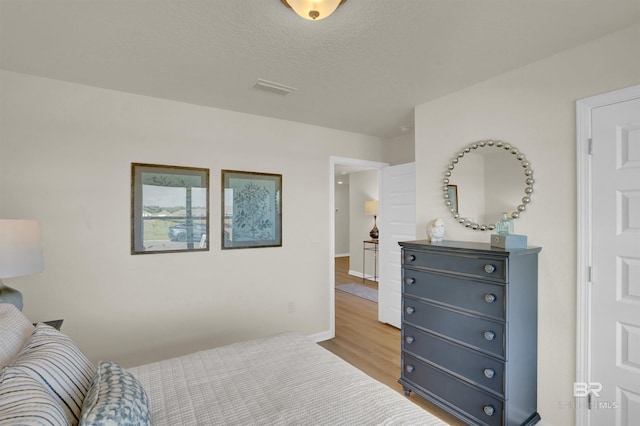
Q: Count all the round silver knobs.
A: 10